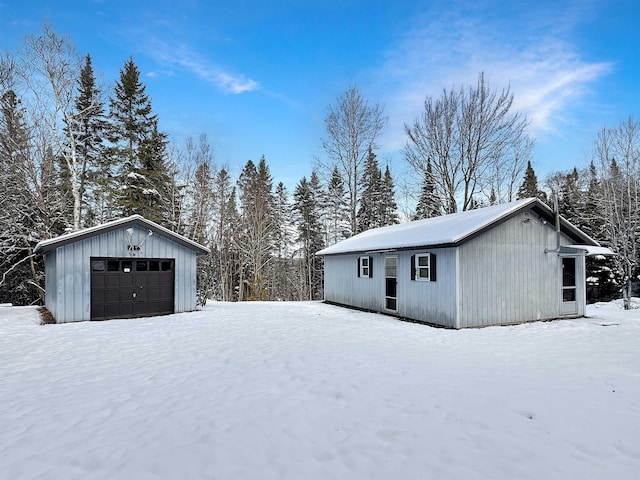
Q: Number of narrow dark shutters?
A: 4